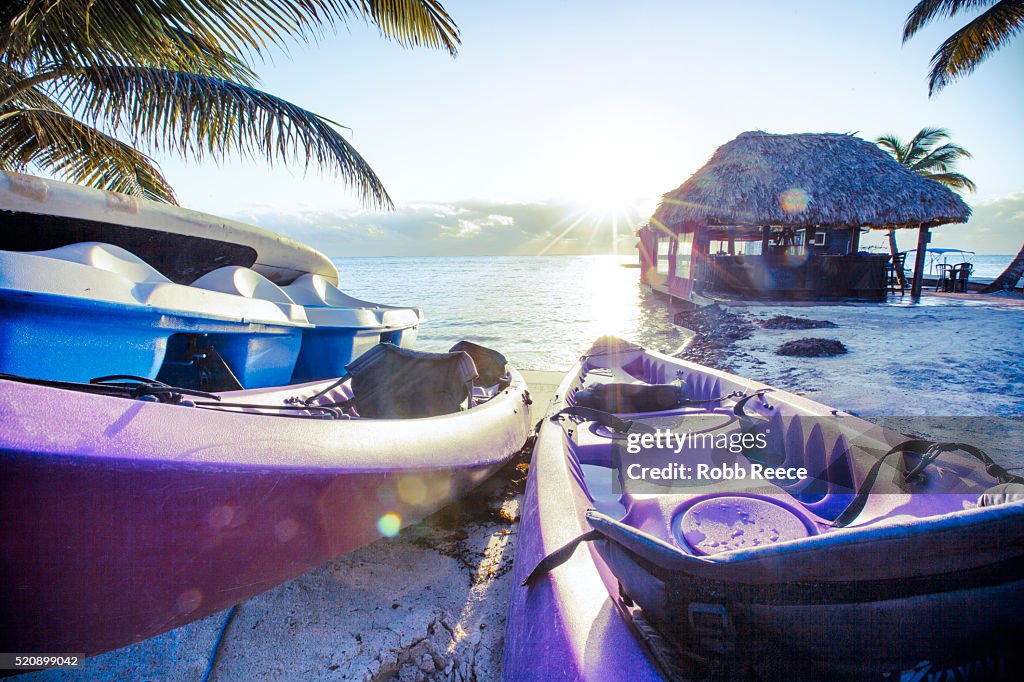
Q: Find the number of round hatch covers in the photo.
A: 2